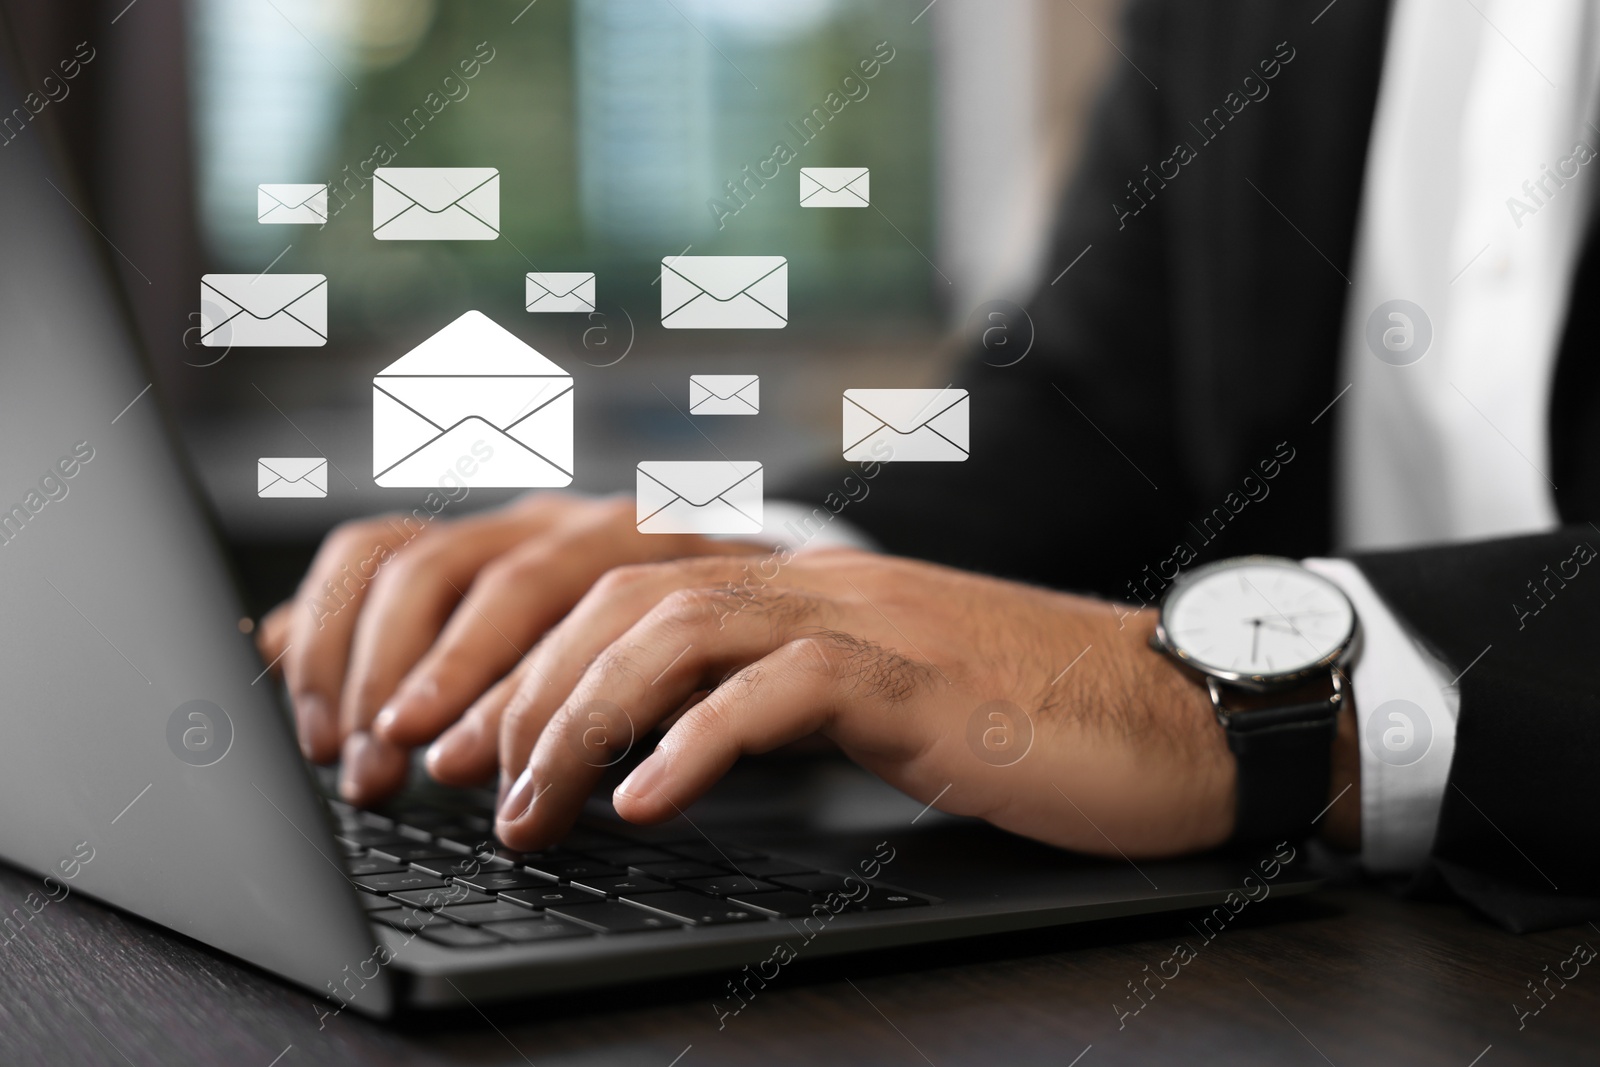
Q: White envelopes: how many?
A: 11